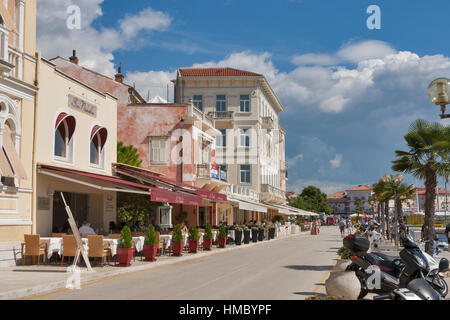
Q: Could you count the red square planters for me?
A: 6